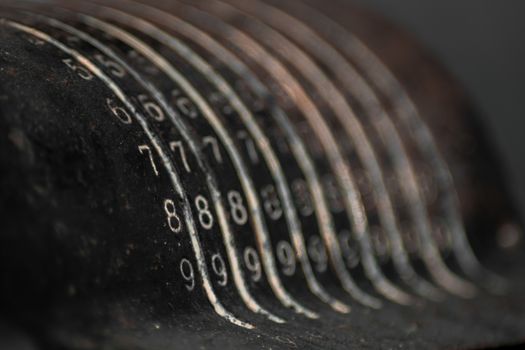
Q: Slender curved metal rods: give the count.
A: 9